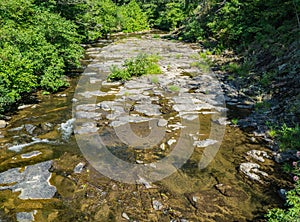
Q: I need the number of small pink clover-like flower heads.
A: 3